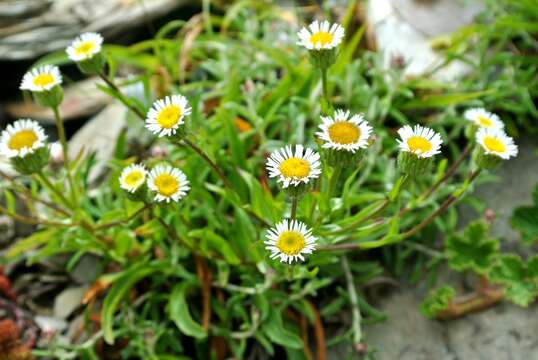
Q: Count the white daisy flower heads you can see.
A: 13